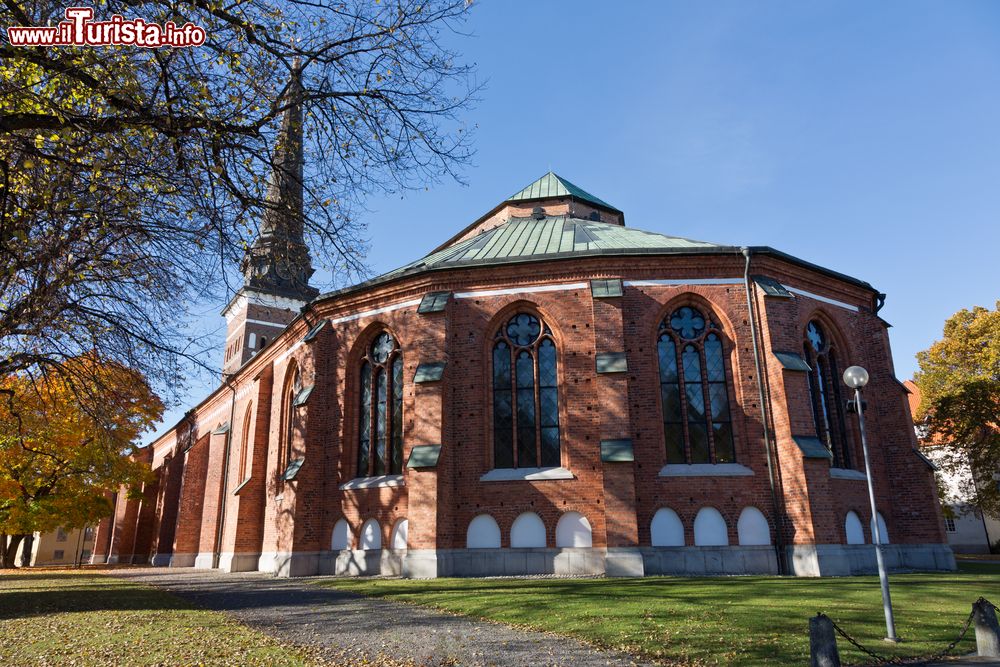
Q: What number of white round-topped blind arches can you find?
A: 11